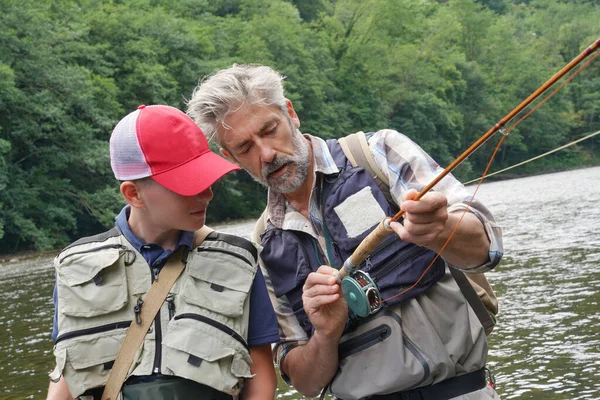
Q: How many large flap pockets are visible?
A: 4